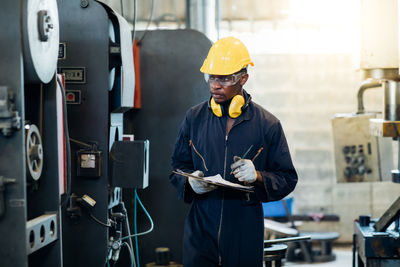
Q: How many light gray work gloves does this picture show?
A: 2